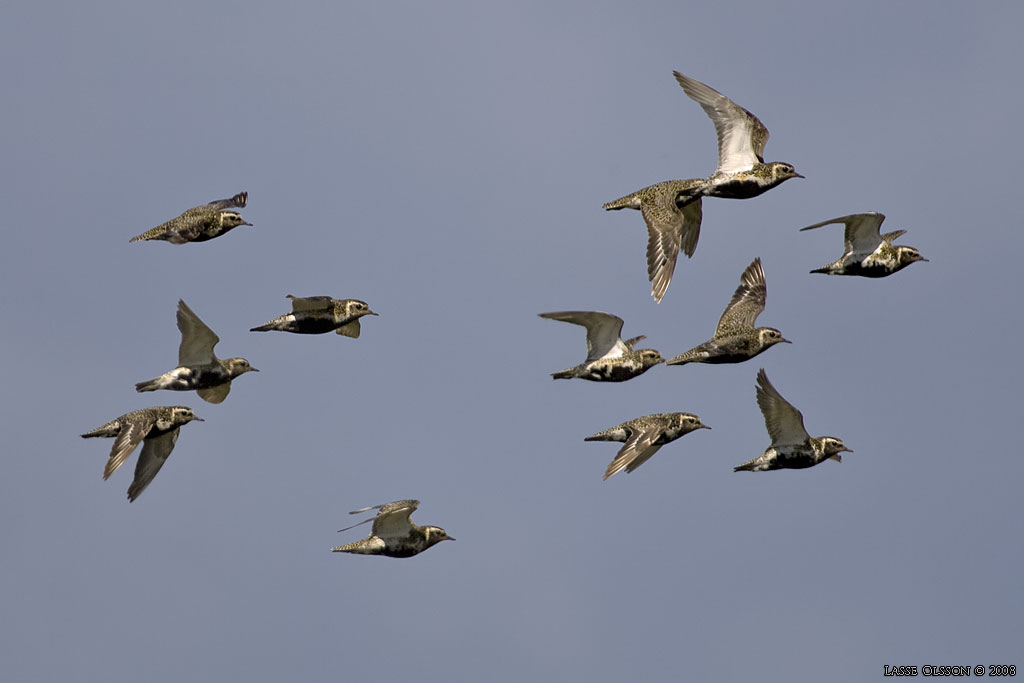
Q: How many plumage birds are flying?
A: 12